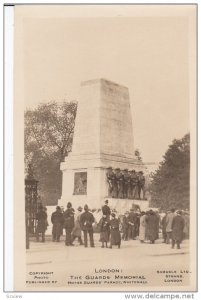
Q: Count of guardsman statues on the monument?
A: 5